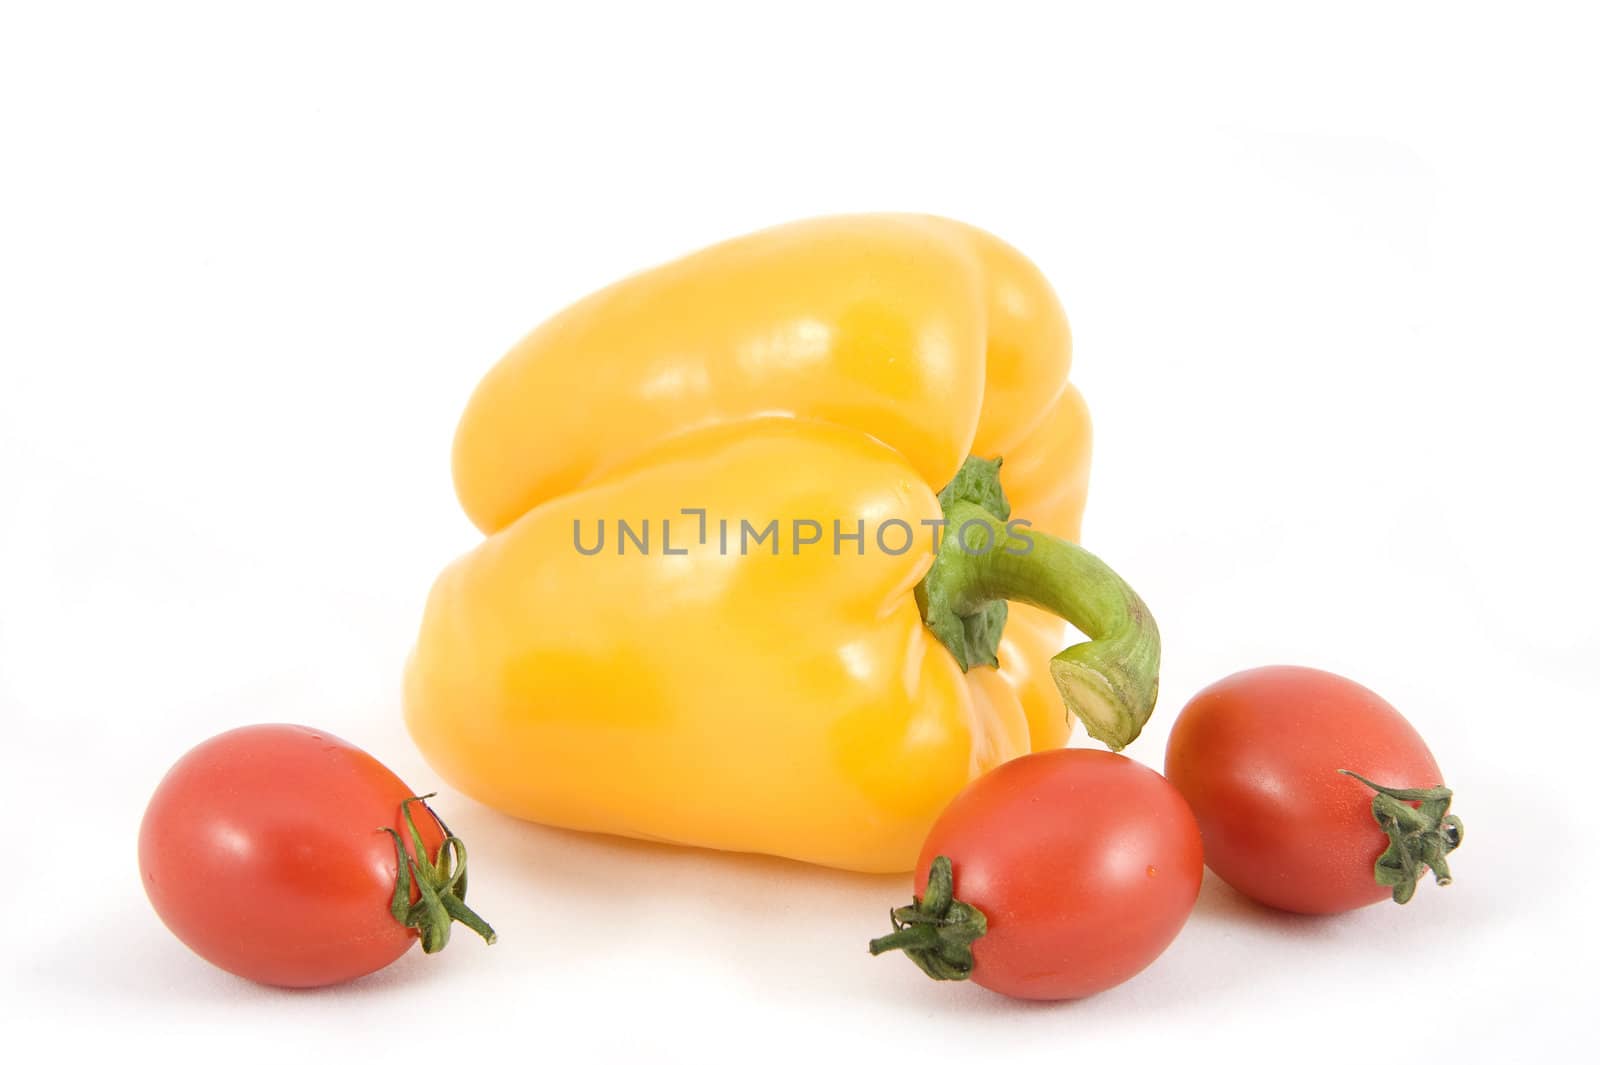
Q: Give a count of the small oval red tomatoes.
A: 3